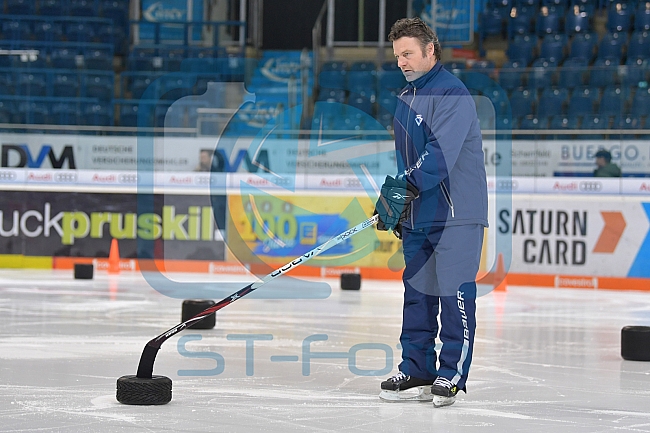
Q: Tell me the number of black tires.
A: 5